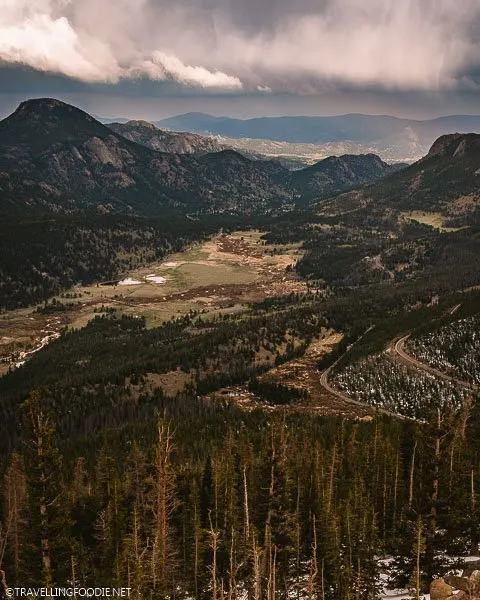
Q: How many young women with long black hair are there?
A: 0